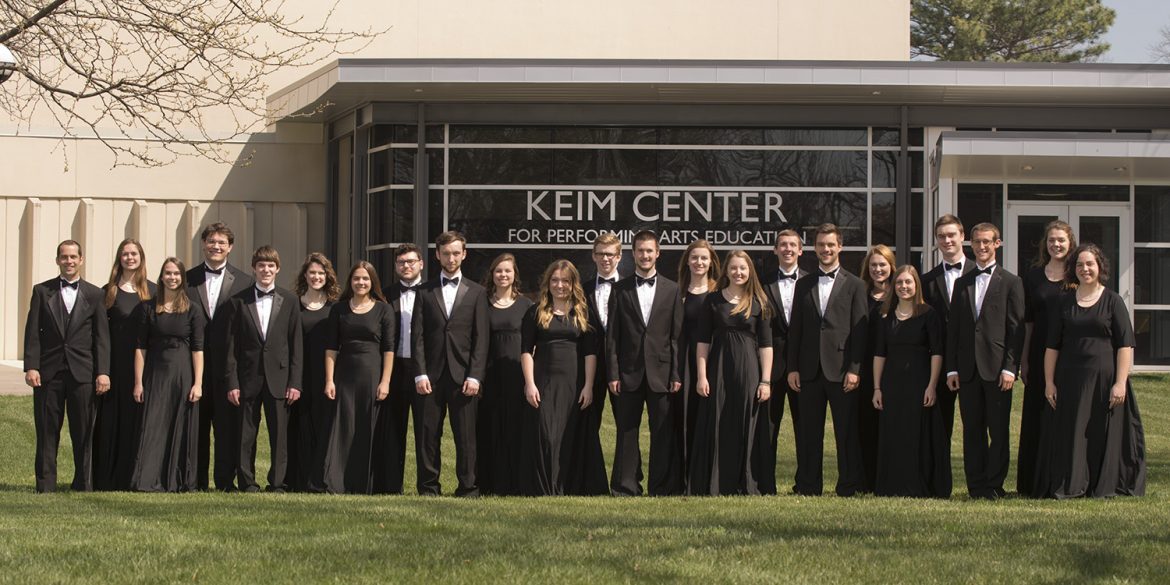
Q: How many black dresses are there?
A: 12